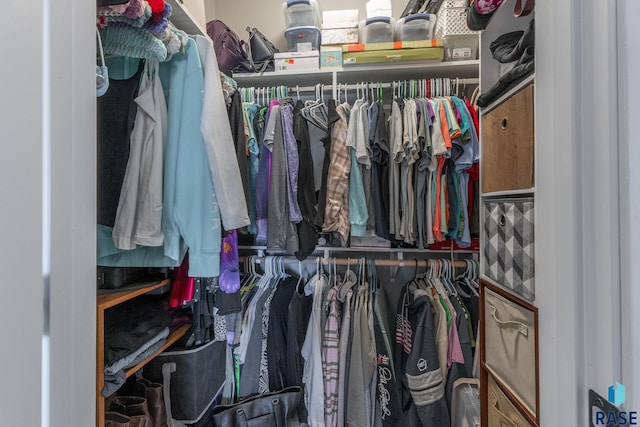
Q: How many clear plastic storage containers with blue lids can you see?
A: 4